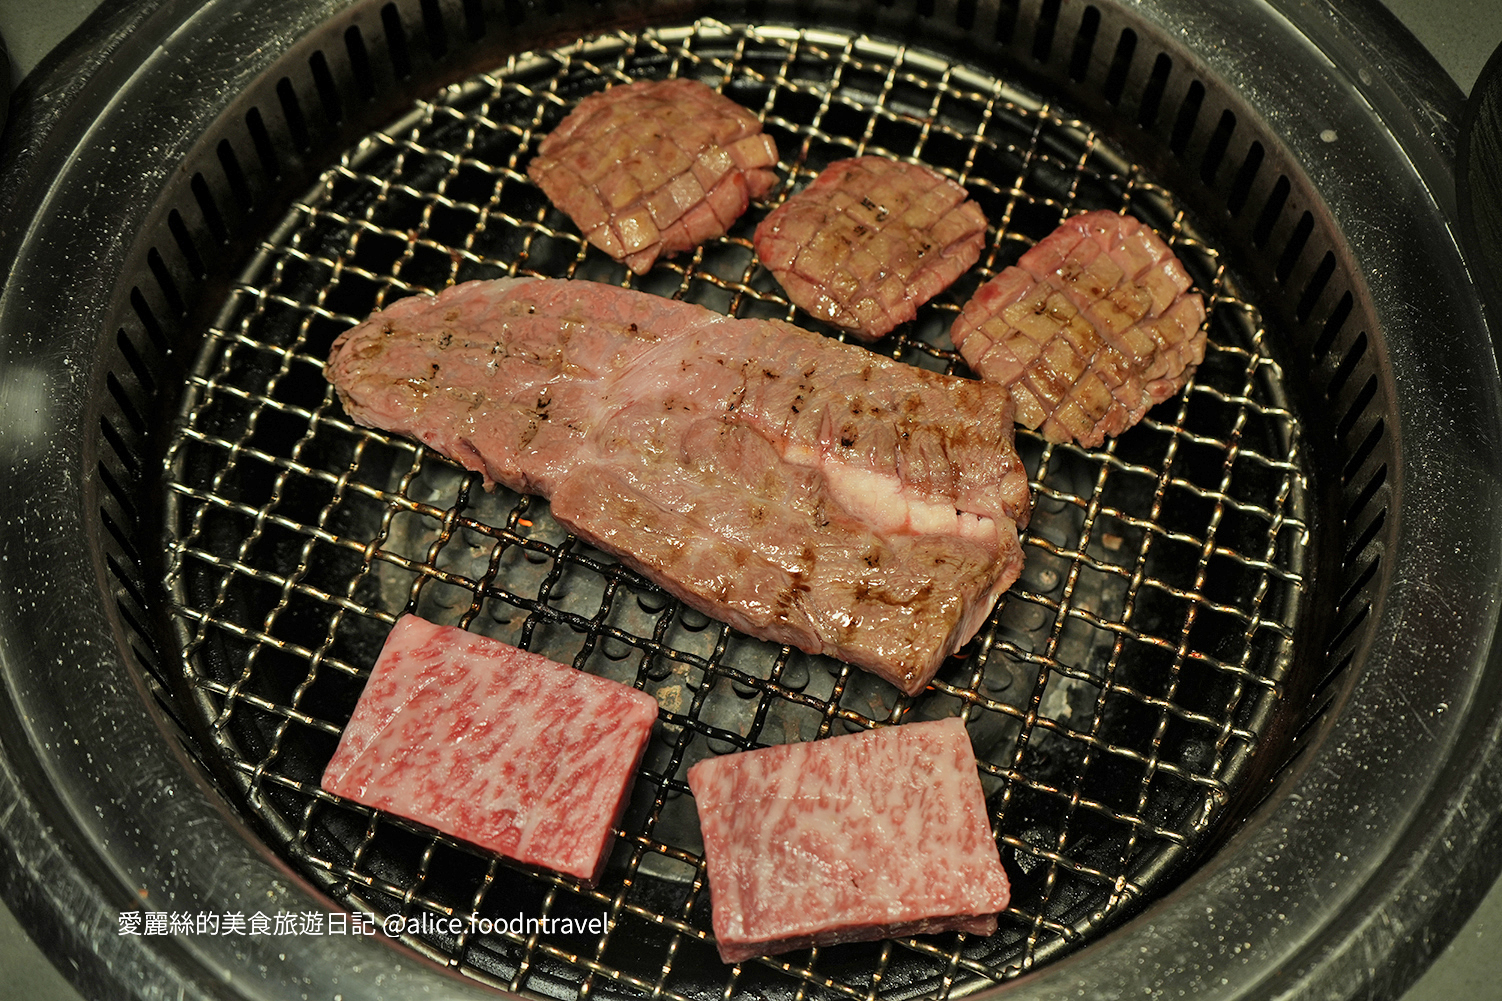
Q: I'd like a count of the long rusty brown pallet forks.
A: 0